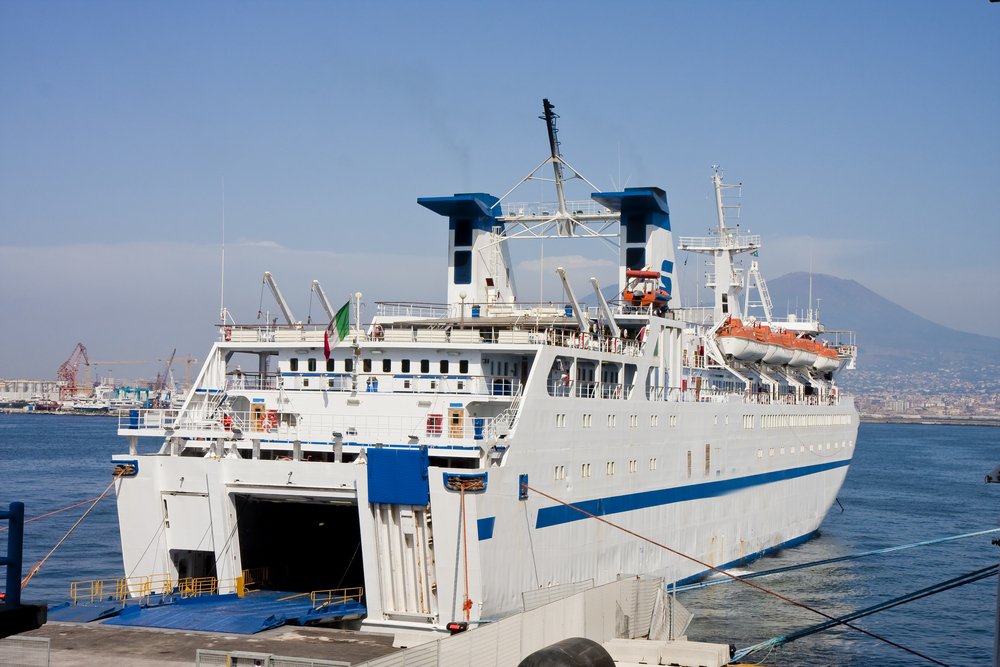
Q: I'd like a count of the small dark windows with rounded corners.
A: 10